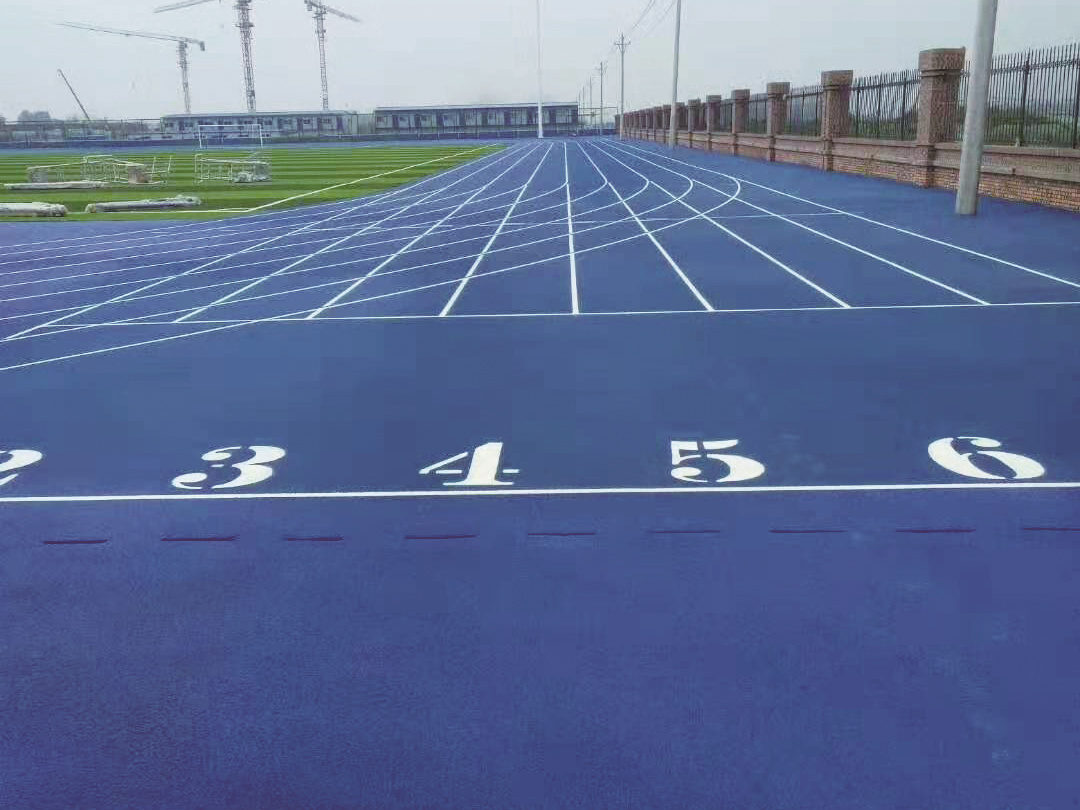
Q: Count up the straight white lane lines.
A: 9